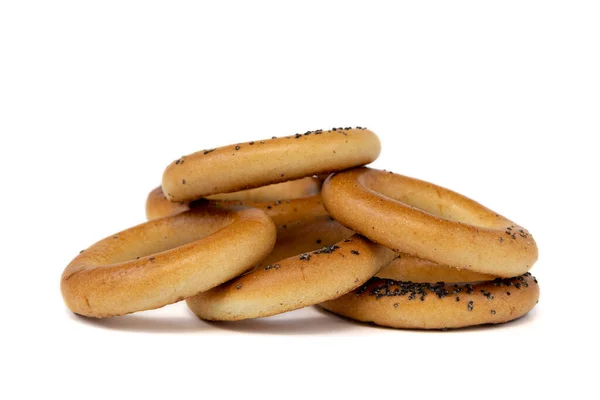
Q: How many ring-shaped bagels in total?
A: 6